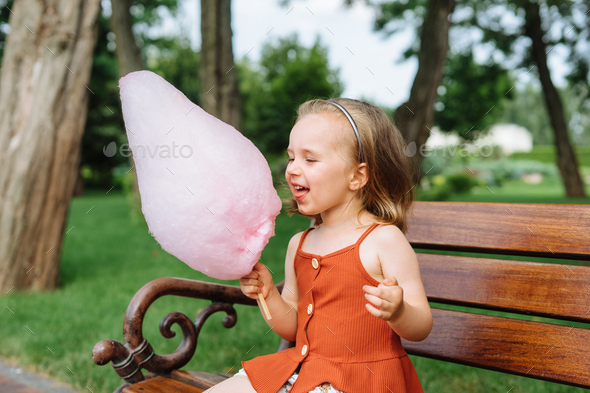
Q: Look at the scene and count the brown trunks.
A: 5